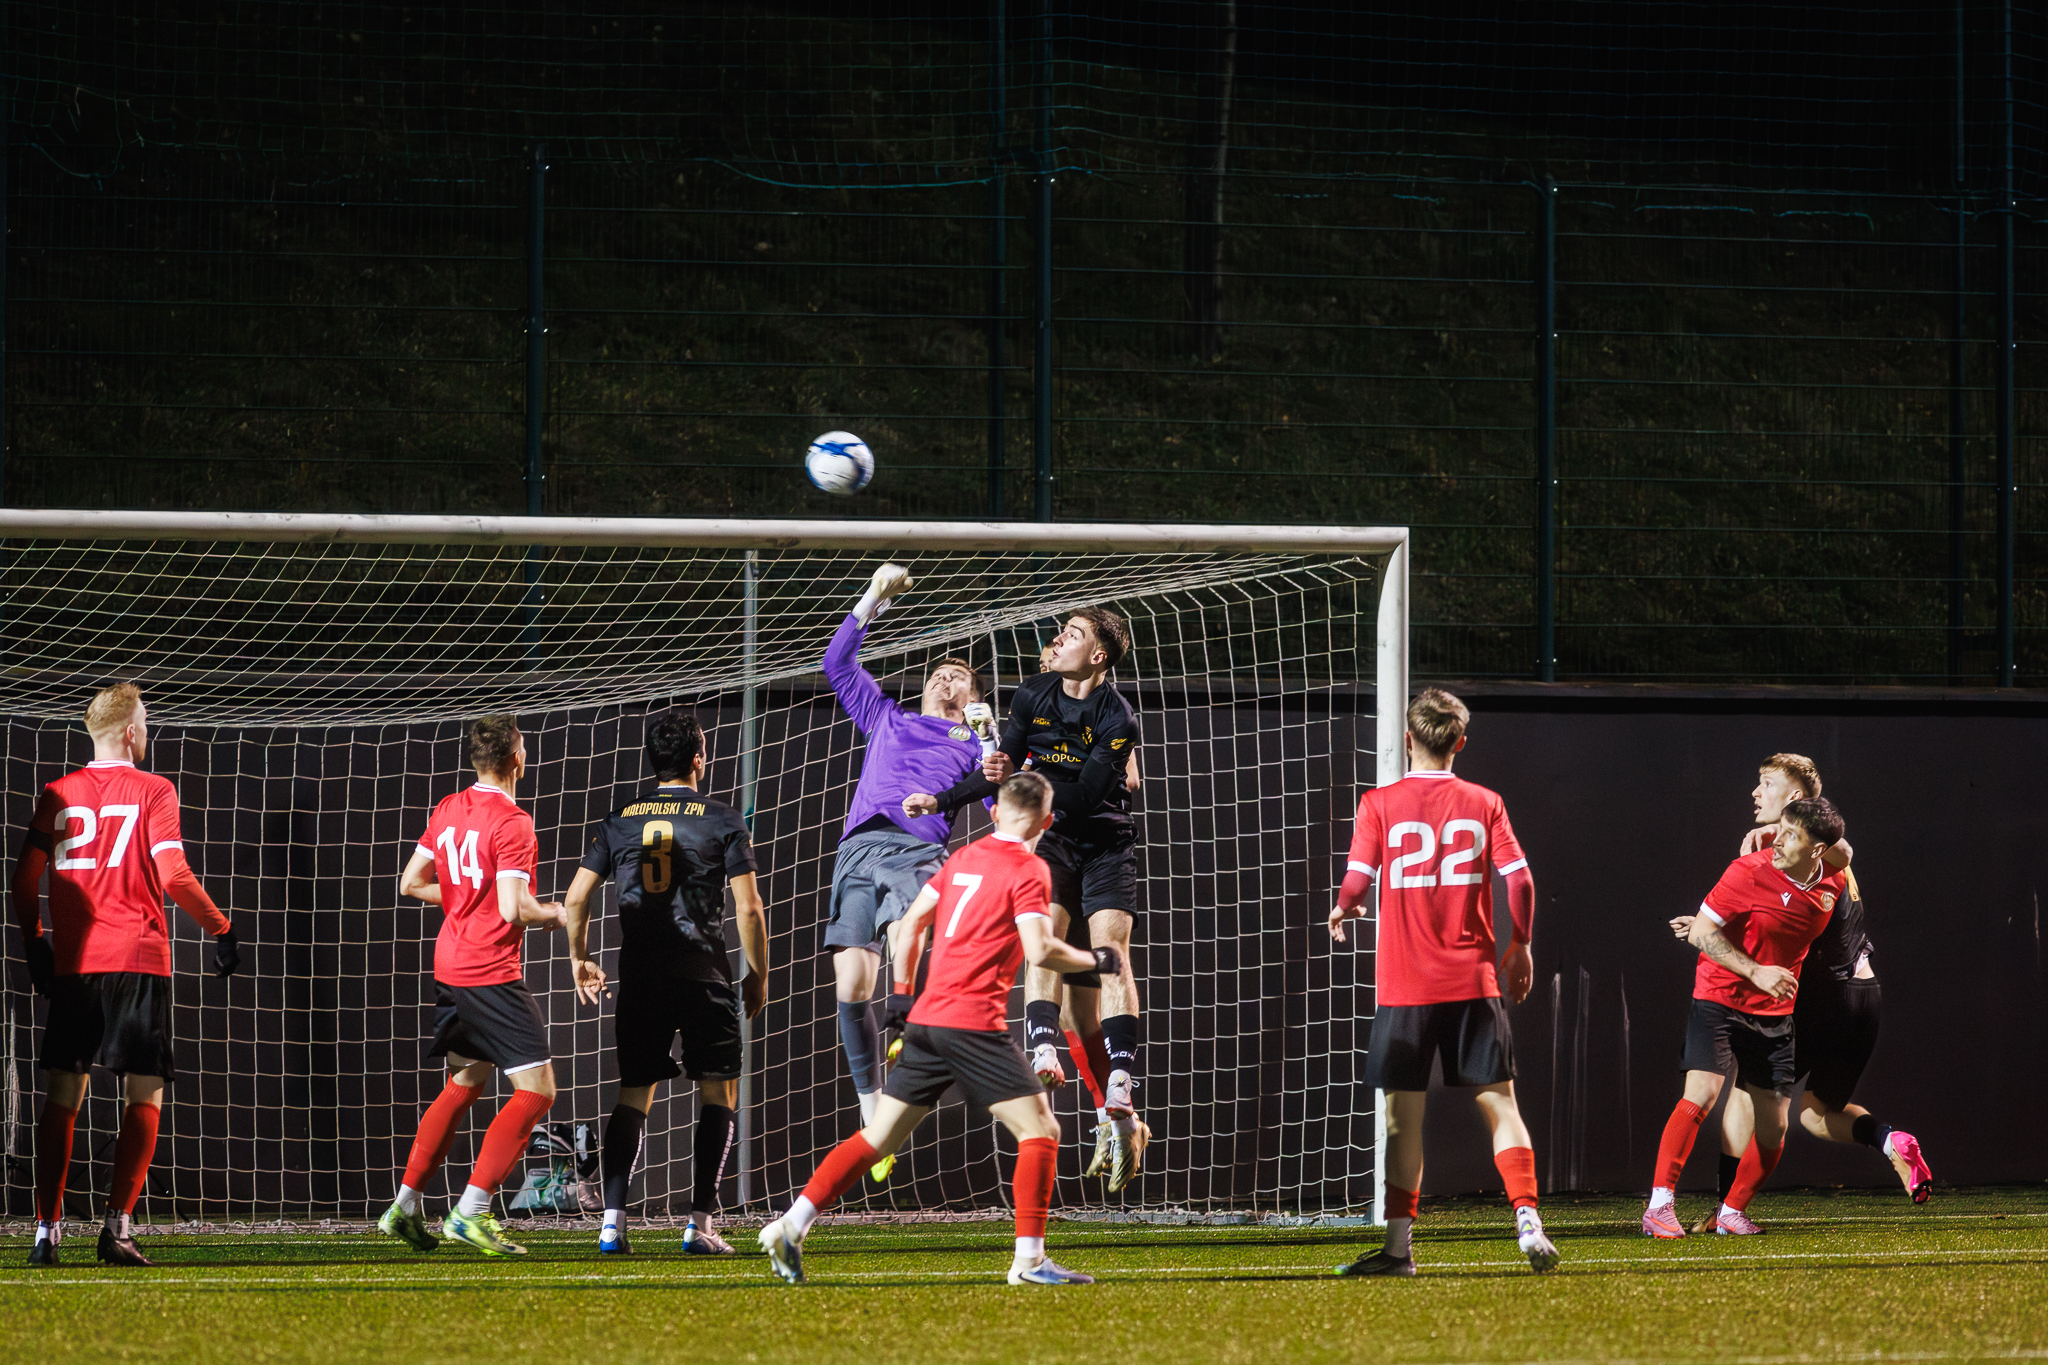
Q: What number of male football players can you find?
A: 10